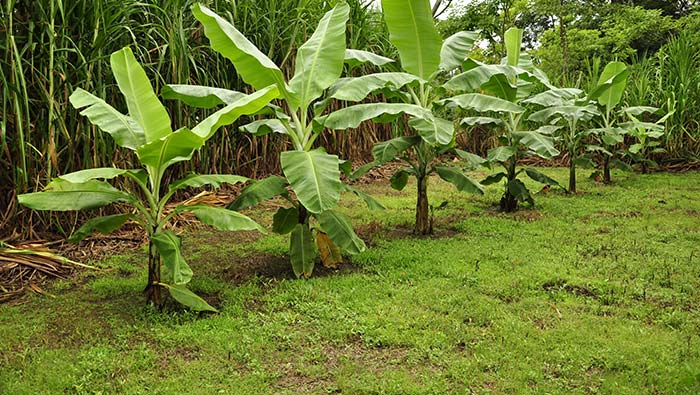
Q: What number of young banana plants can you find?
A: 7